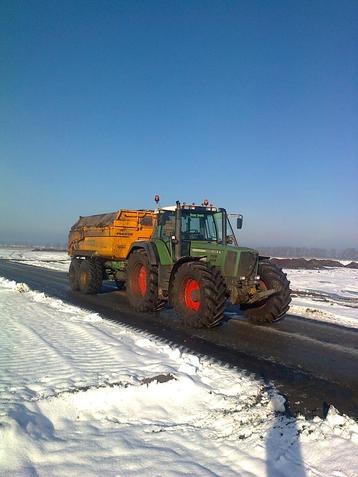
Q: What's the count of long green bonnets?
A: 1